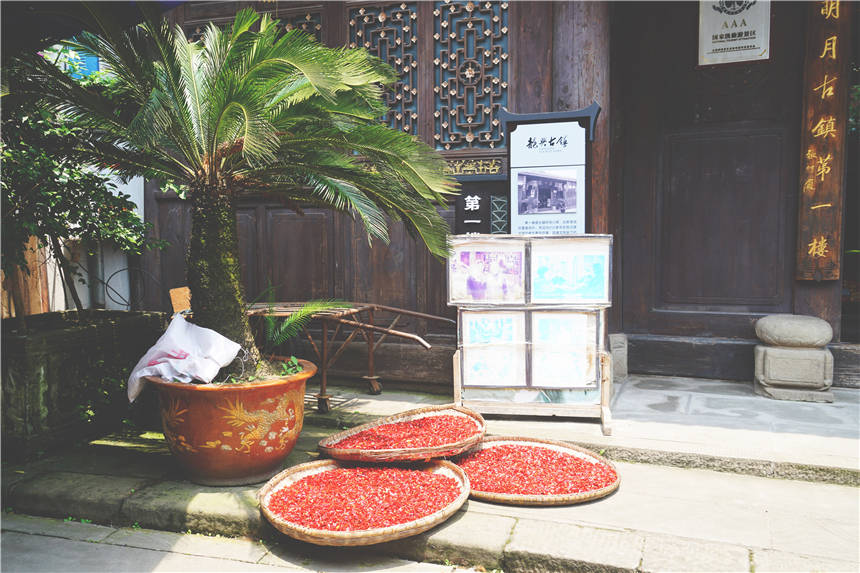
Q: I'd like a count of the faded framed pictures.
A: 4